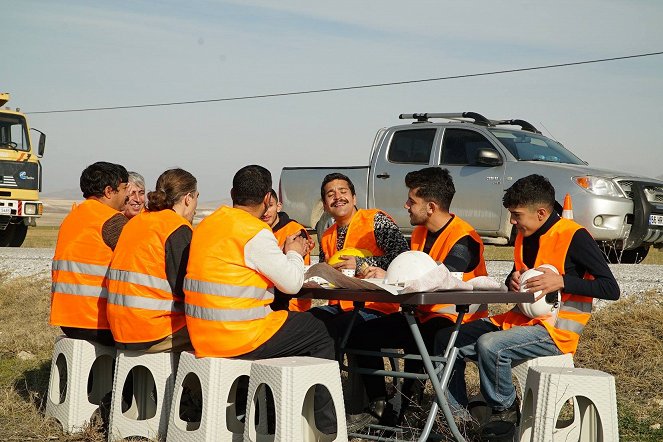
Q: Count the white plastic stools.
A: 6